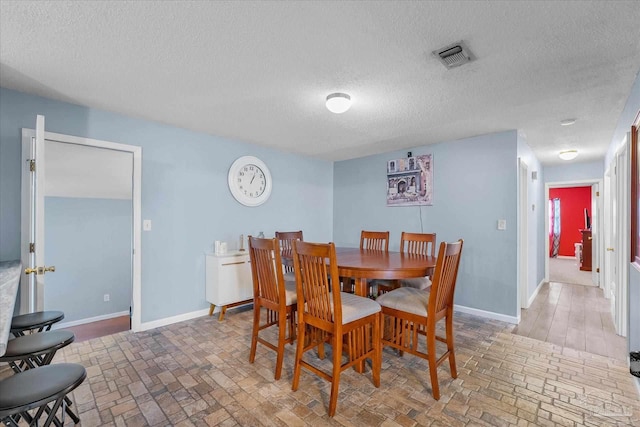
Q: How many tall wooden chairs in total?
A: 6